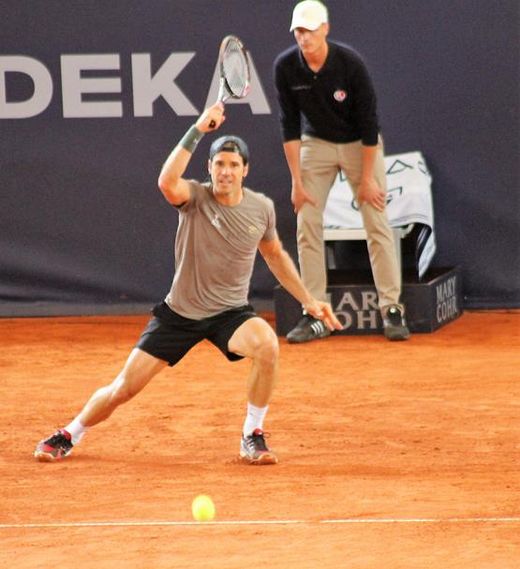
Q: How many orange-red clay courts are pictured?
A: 1